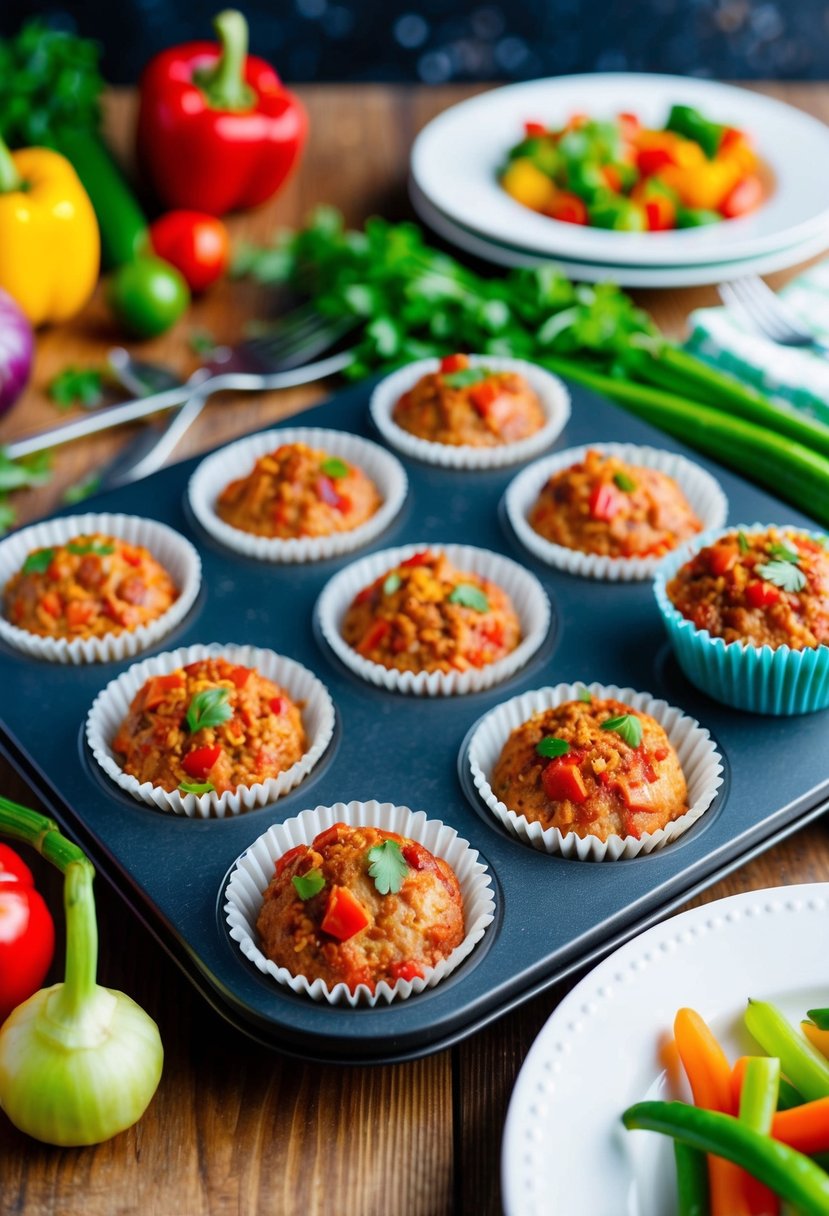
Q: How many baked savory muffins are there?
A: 9